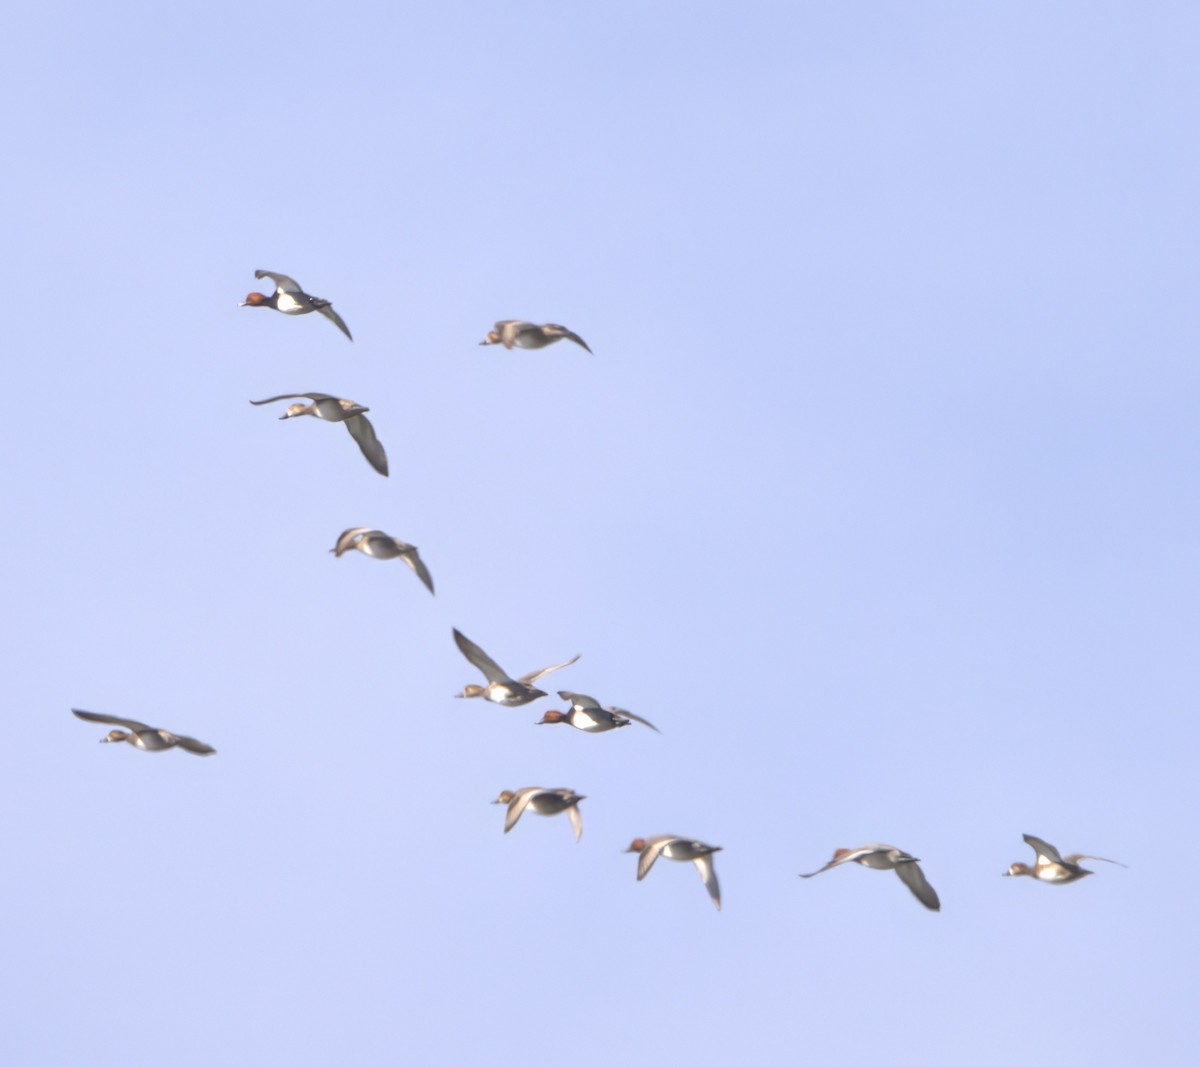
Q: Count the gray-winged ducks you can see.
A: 11